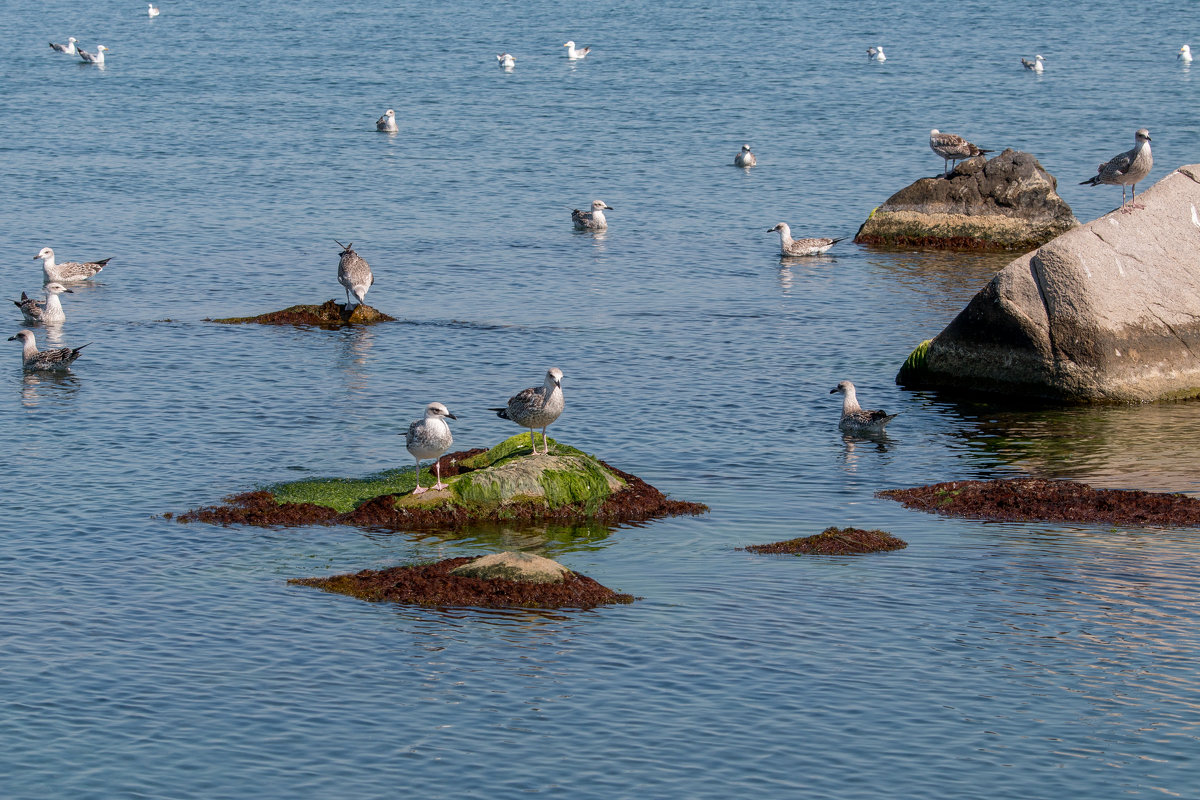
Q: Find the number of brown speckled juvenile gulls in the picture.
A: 13